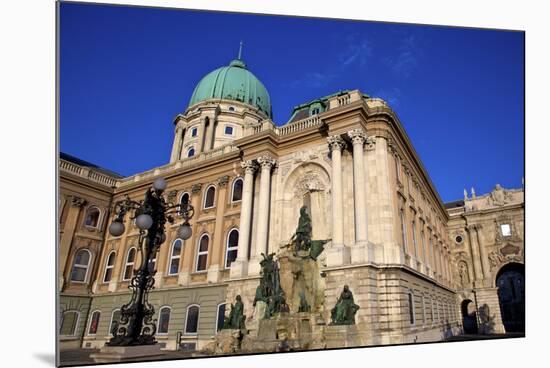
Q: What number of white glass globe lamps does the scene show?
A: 4